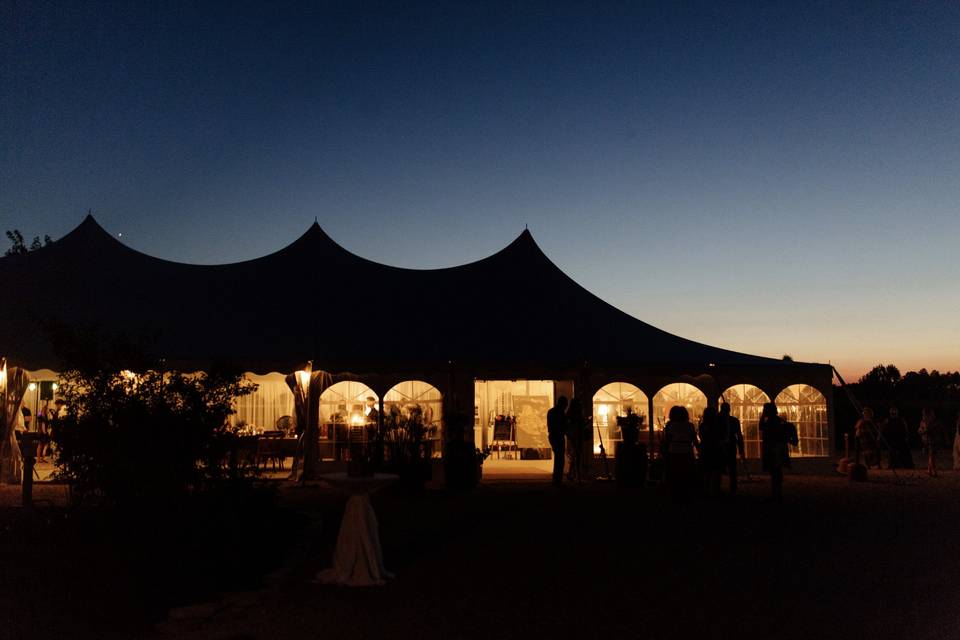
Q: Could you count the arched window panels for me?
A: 6